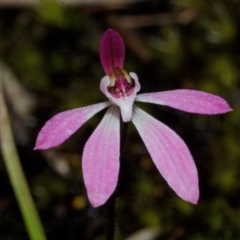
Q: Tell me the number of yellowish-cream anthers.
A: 2